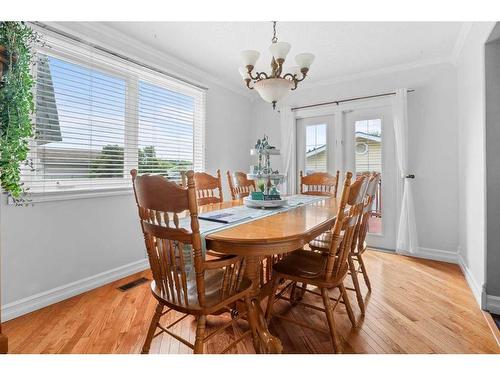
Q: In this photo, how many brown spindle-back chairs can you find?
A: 6